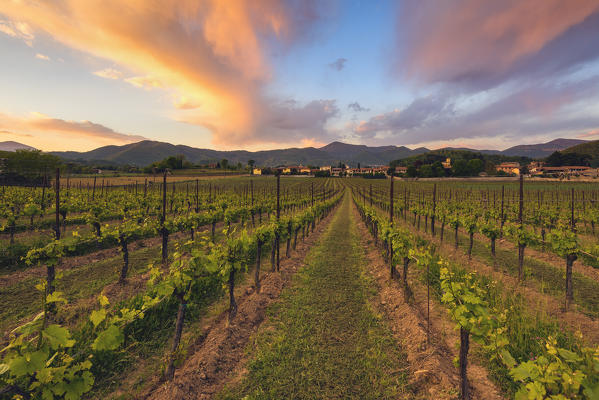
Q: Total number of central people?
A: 0